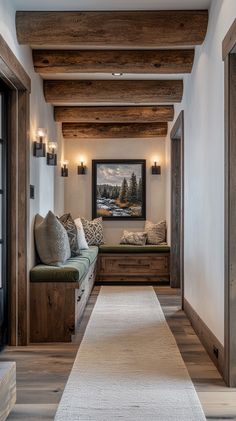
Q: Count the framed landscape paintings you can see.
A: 1